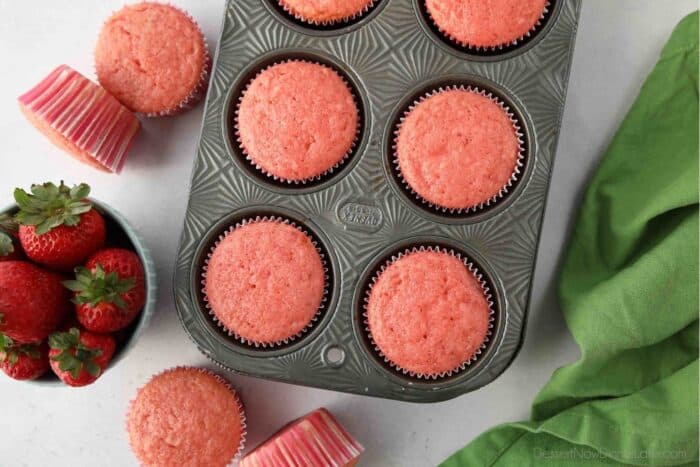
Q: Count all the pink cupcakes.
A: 10